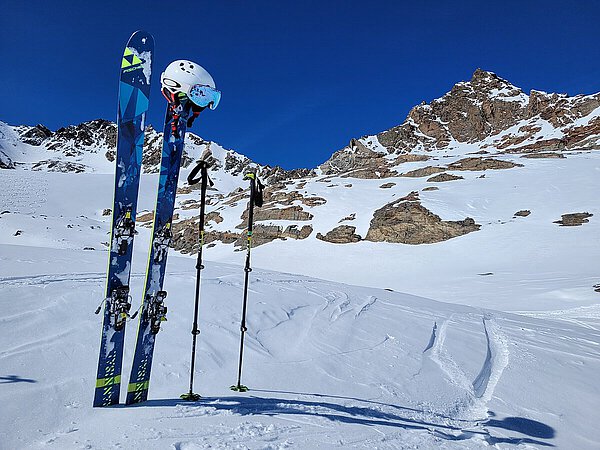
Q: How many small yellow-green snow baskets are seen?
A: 2